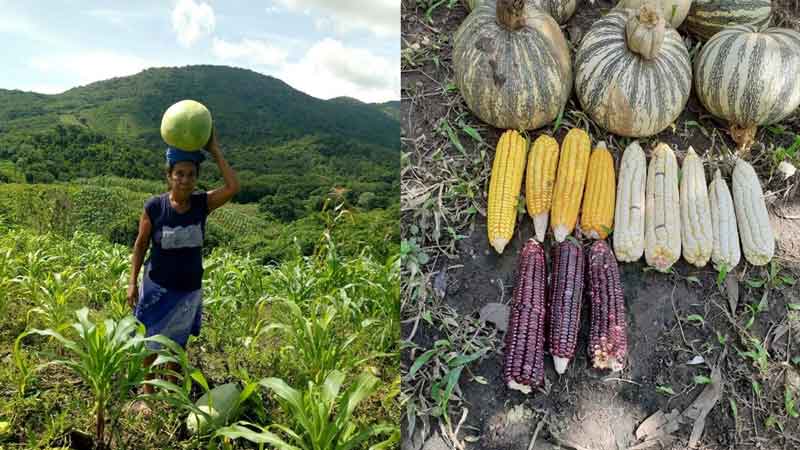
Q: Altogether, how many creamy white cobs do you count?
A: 5